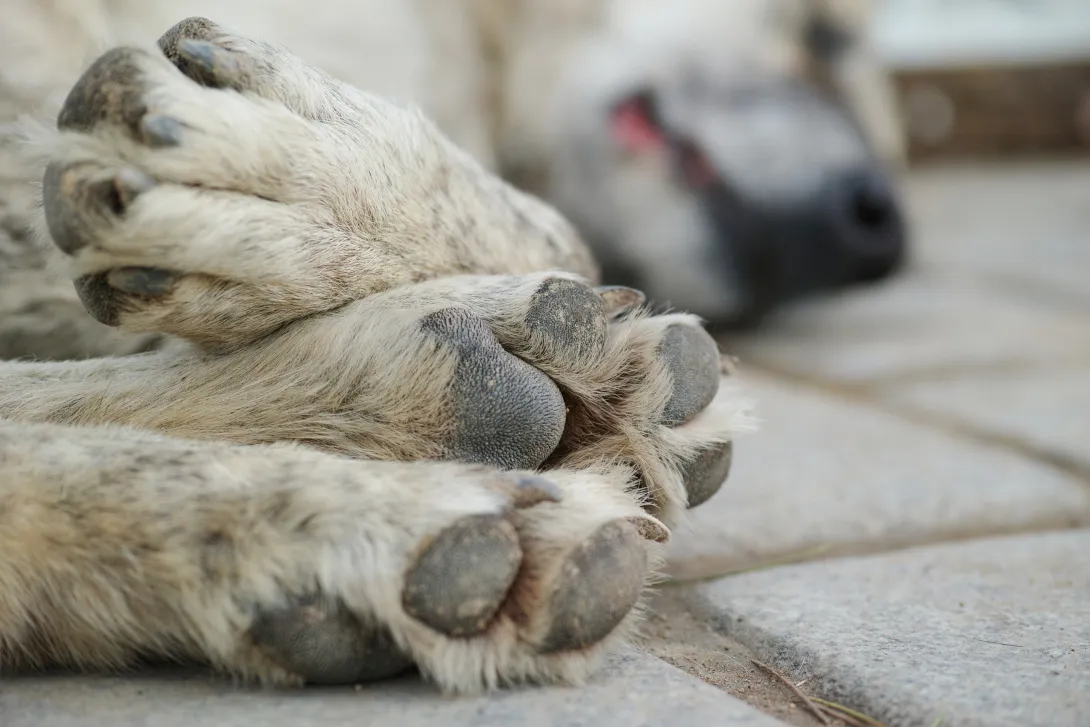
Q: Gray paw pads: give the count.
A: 11